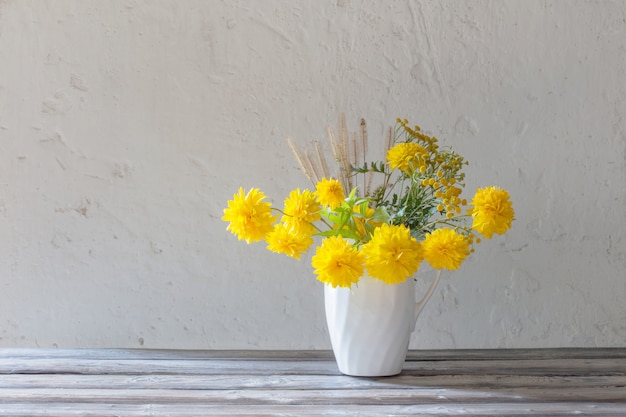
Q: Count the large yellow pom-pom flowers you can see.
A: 9